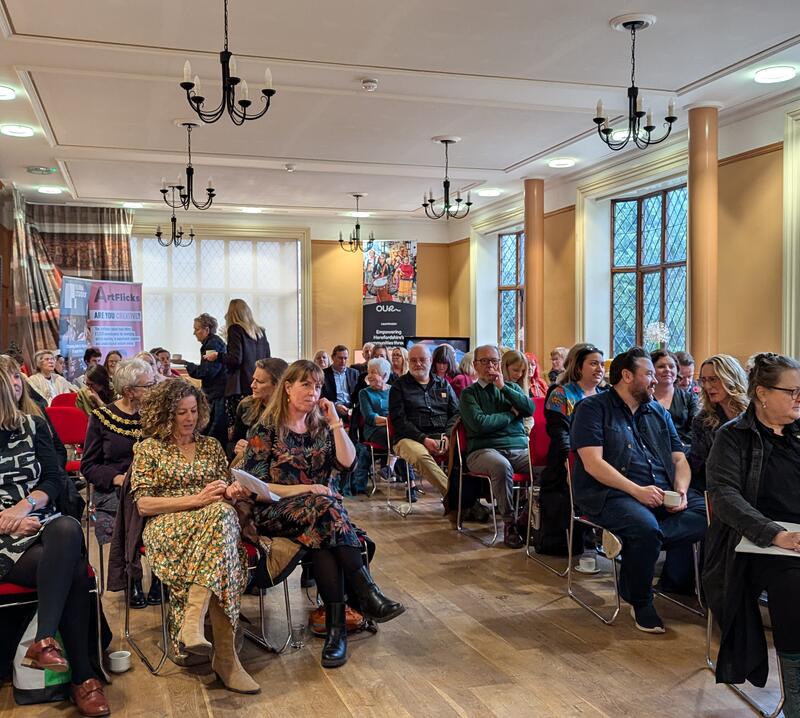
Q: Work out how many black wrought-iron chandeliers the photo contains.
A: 6